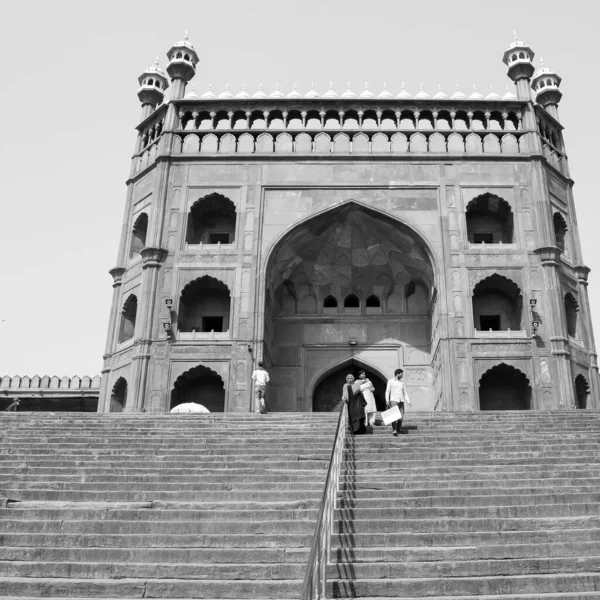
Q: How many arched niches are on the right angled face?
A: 3